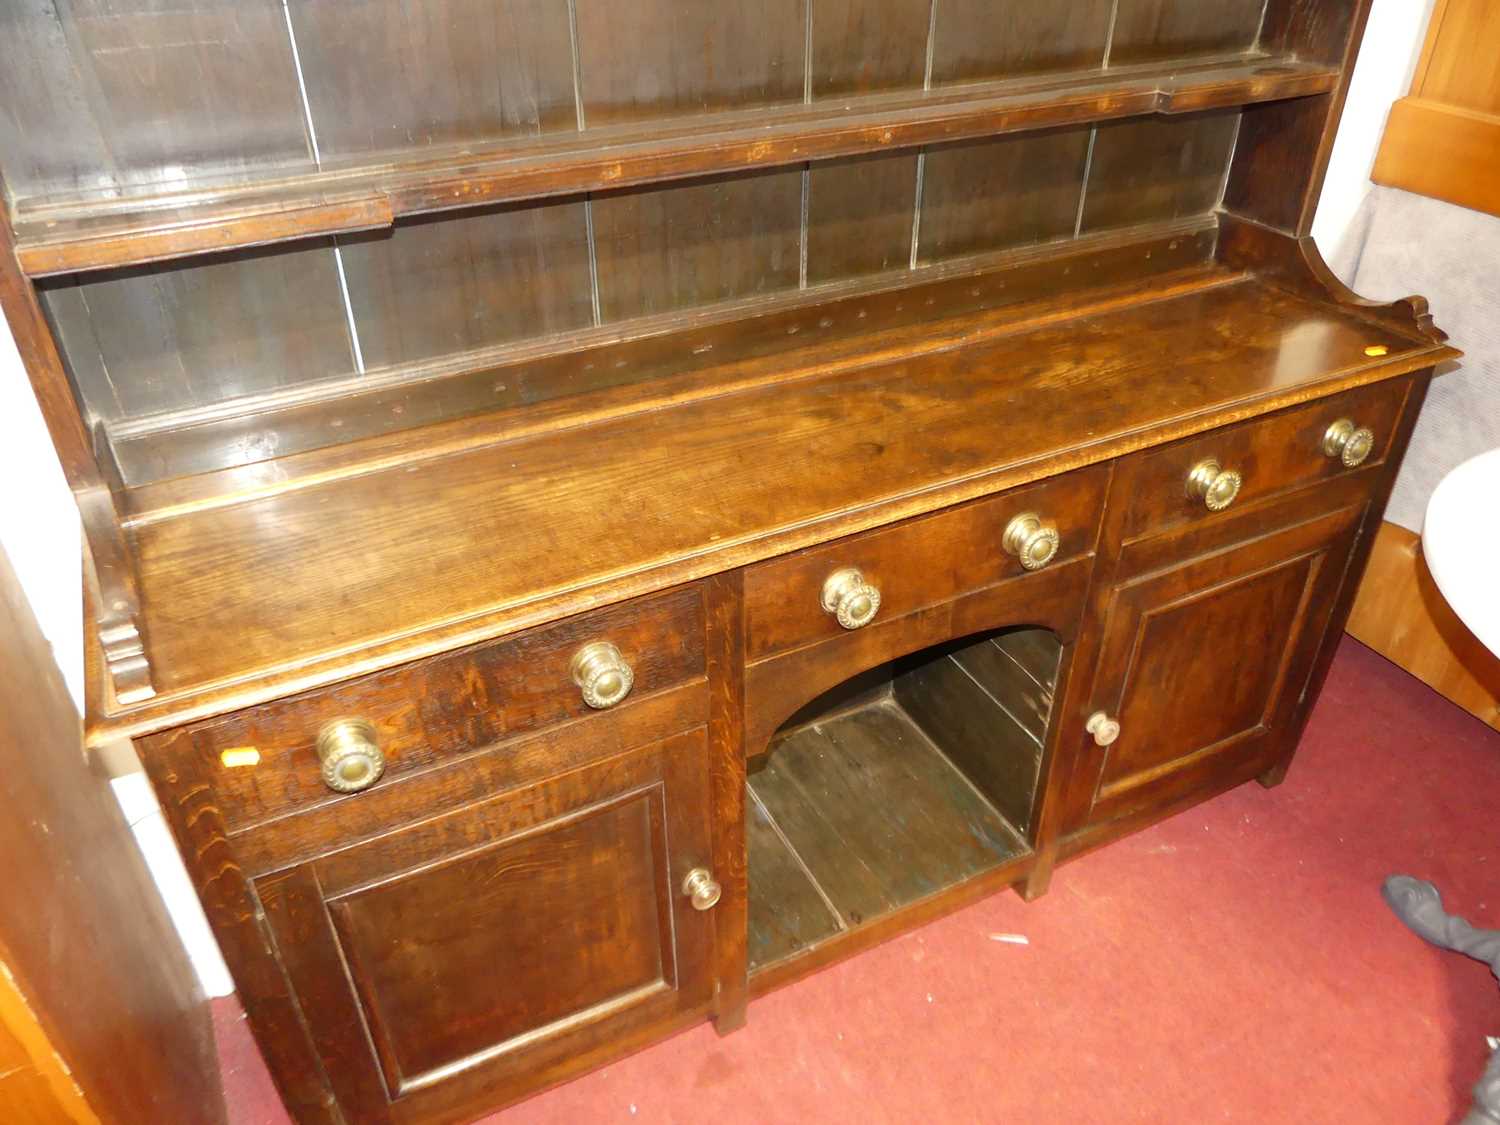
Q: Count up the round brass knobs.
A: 8